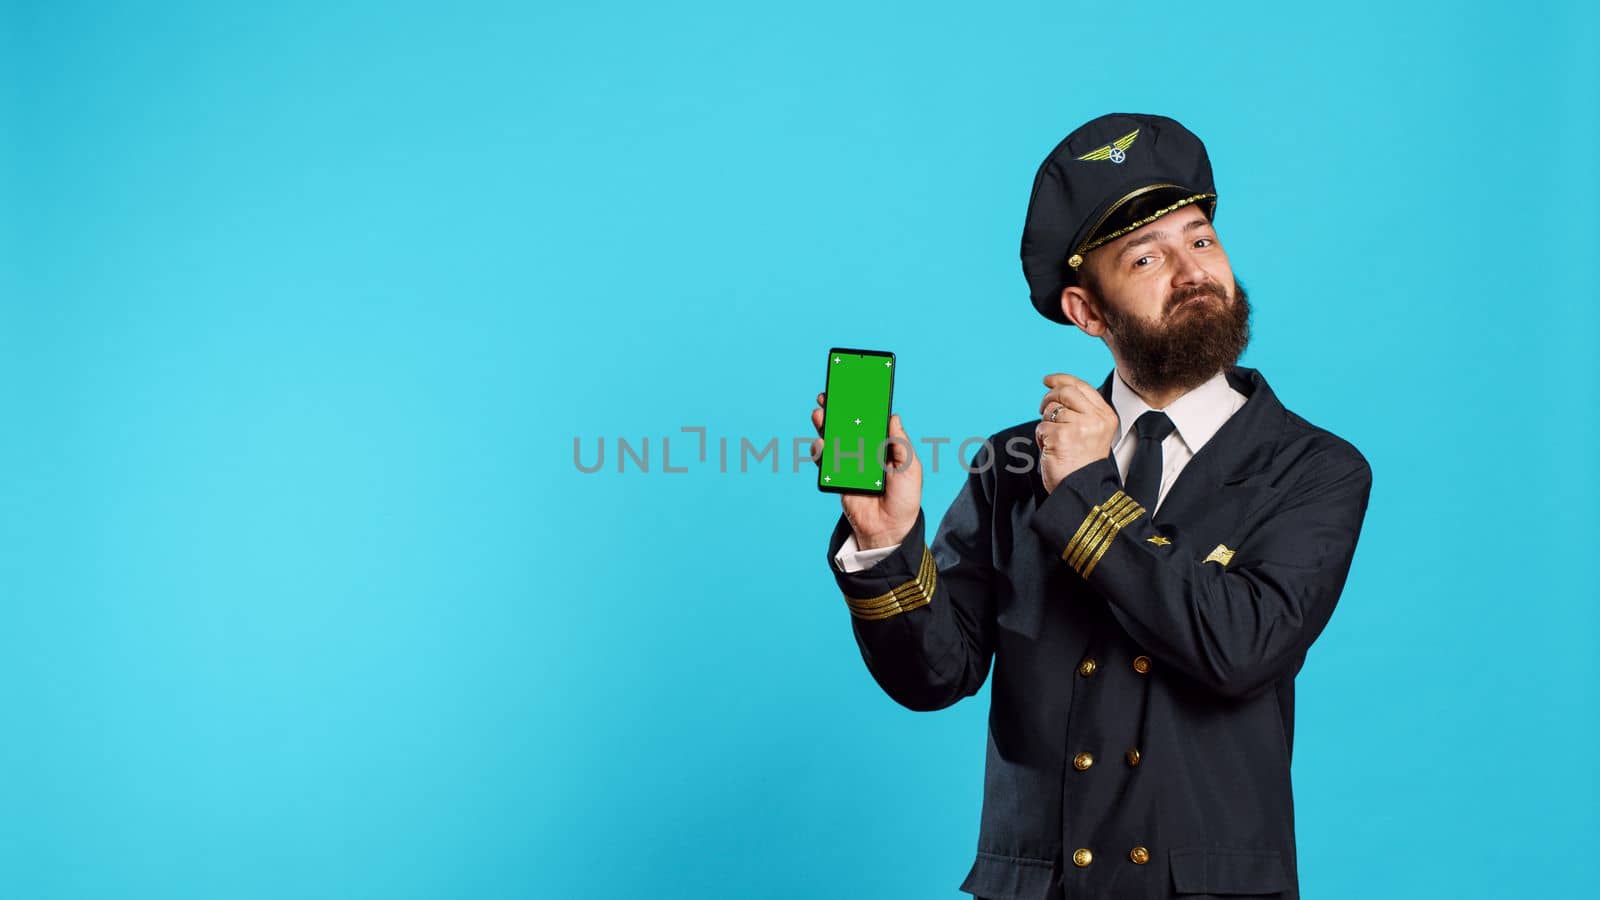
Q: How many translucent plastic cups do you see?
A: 0